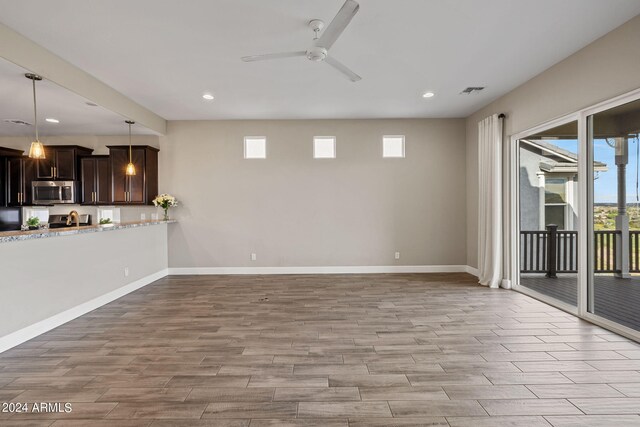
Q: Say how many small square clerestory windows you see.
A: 3